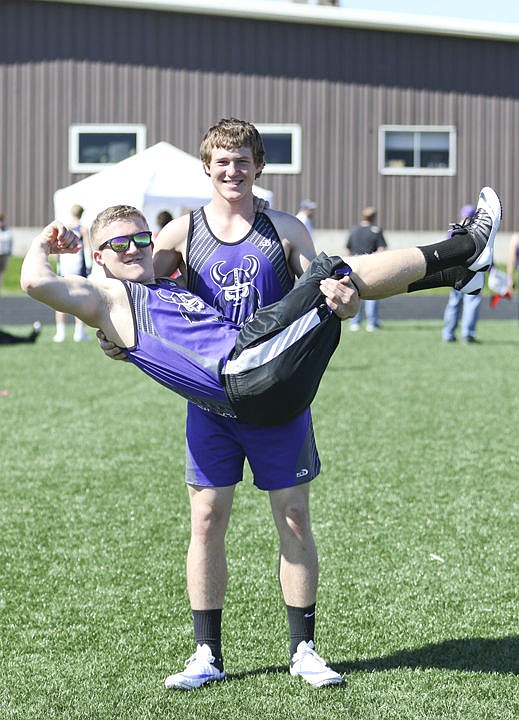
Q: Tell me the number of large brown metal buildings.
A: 1